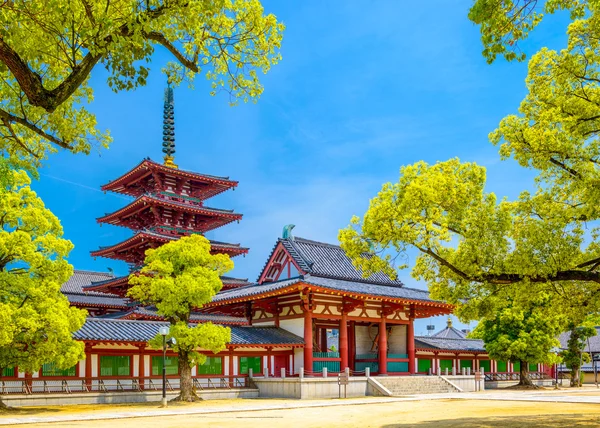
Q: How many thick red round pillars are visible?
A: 4